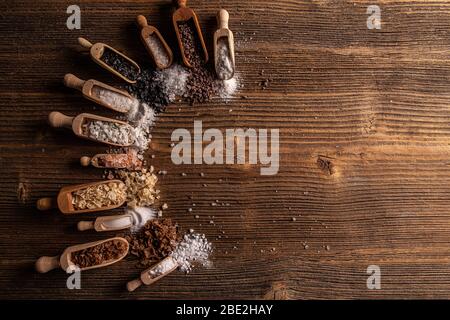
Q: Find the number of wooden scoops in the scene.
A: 11